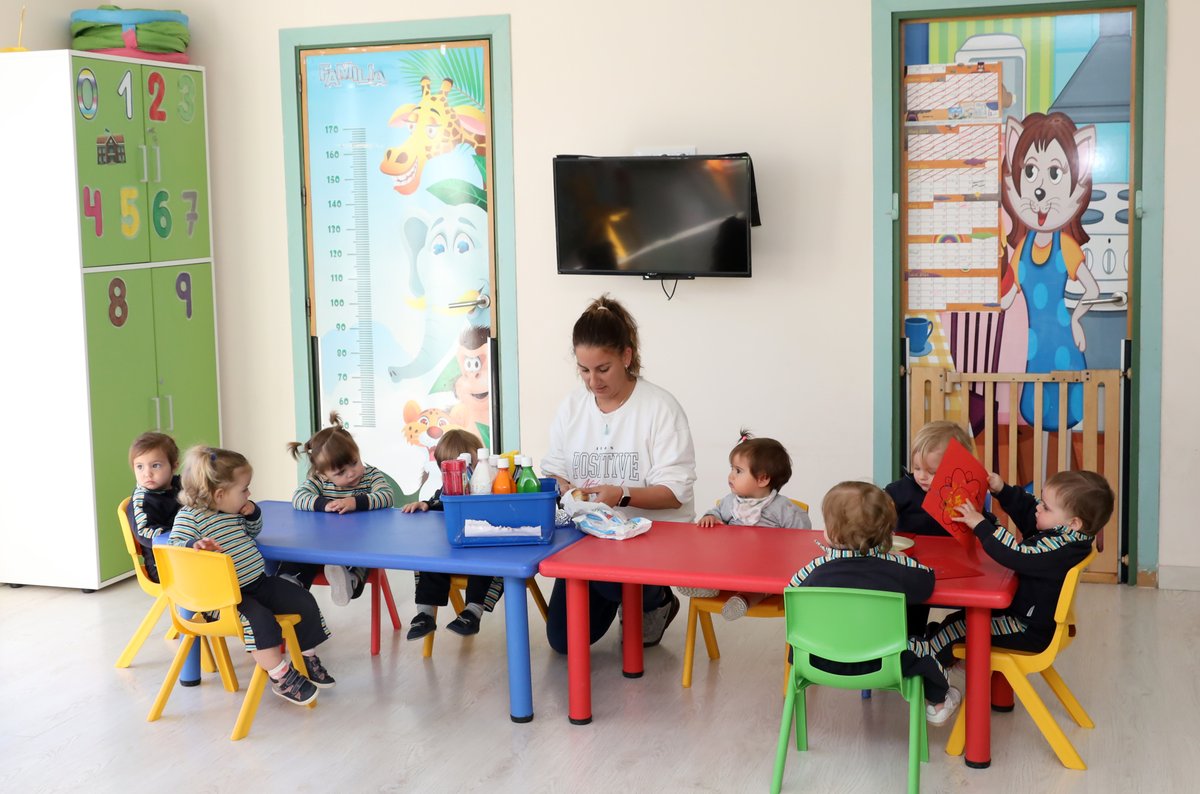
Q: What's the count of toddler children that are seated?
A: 8